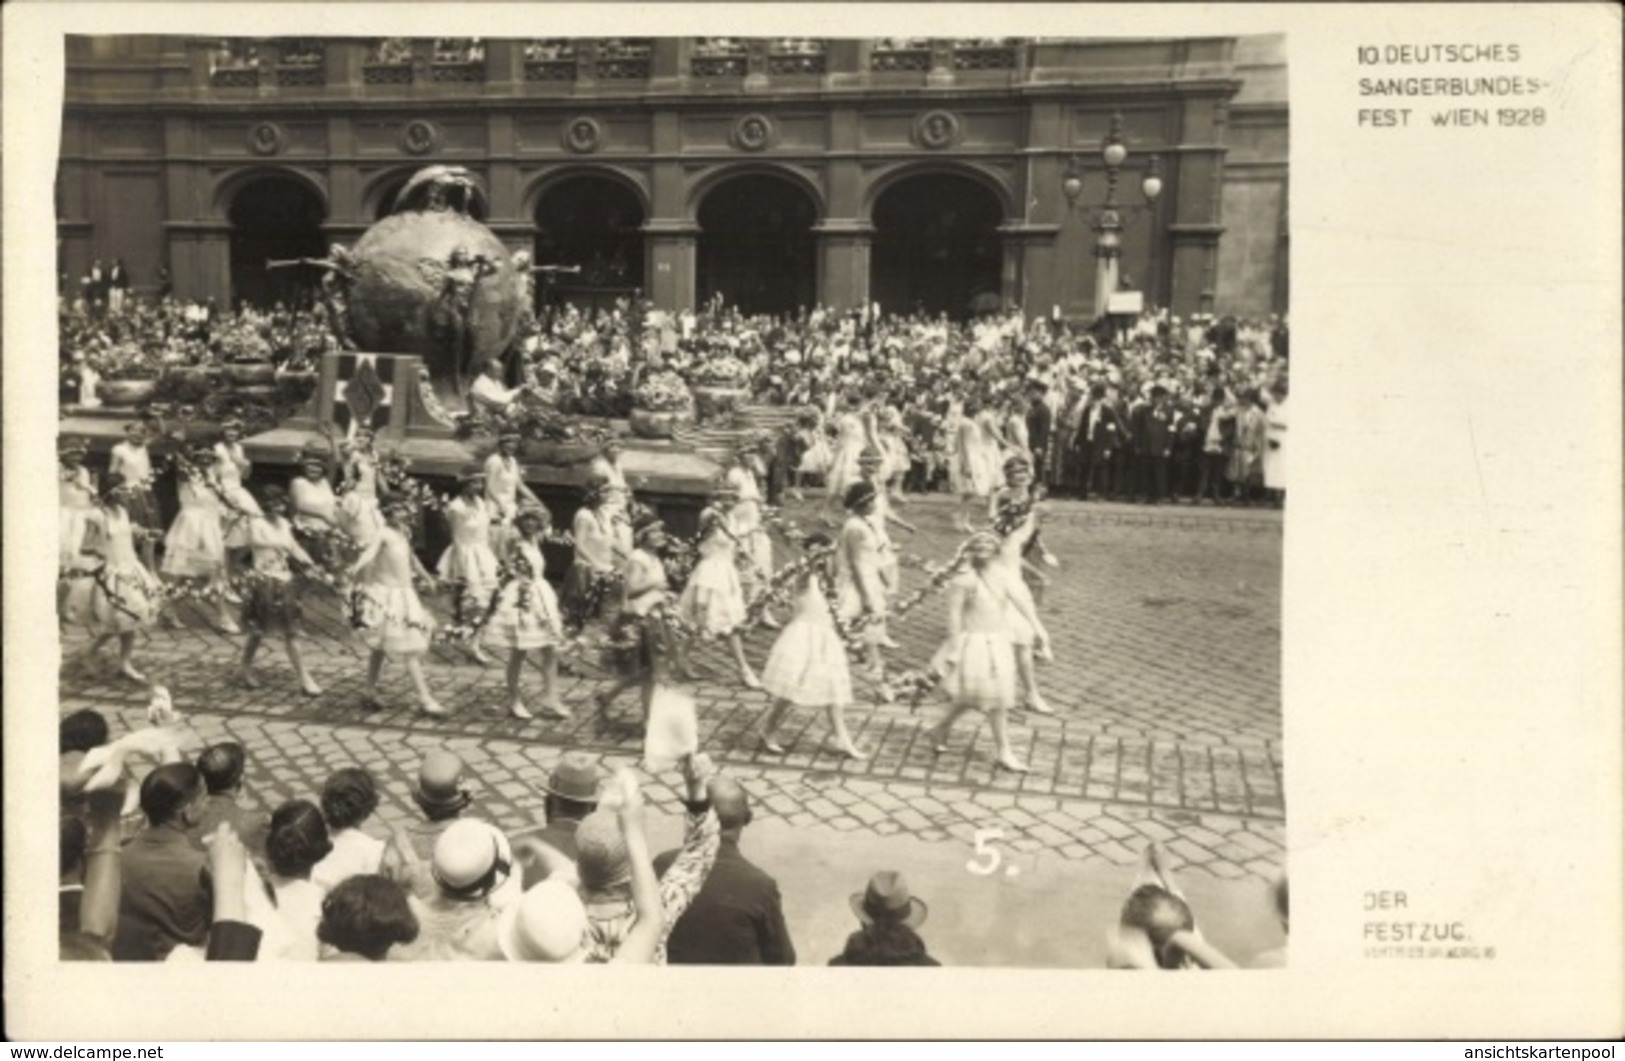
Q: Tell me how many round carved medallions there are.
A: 5